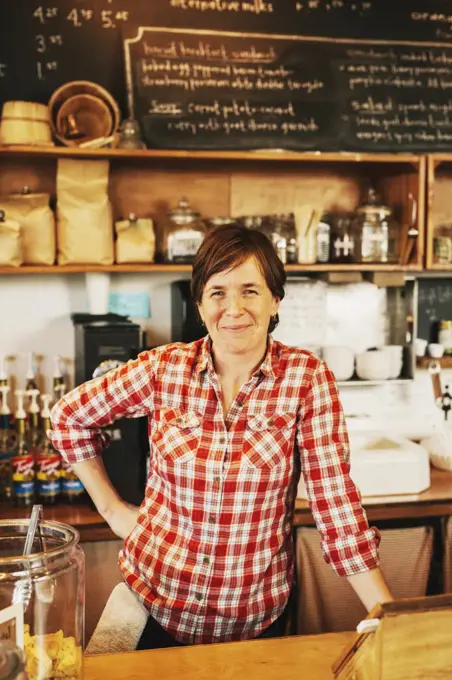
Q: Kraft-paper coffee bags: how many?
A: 4